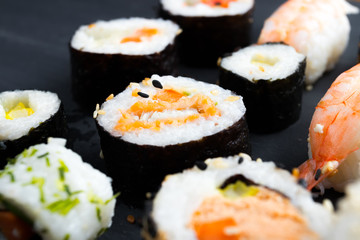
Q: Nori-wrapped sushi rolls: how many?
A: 5